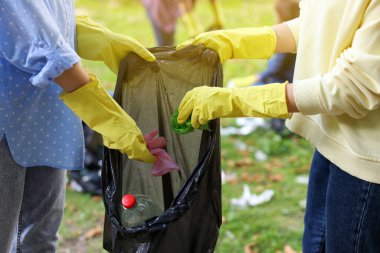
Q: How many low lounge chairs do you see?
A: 0